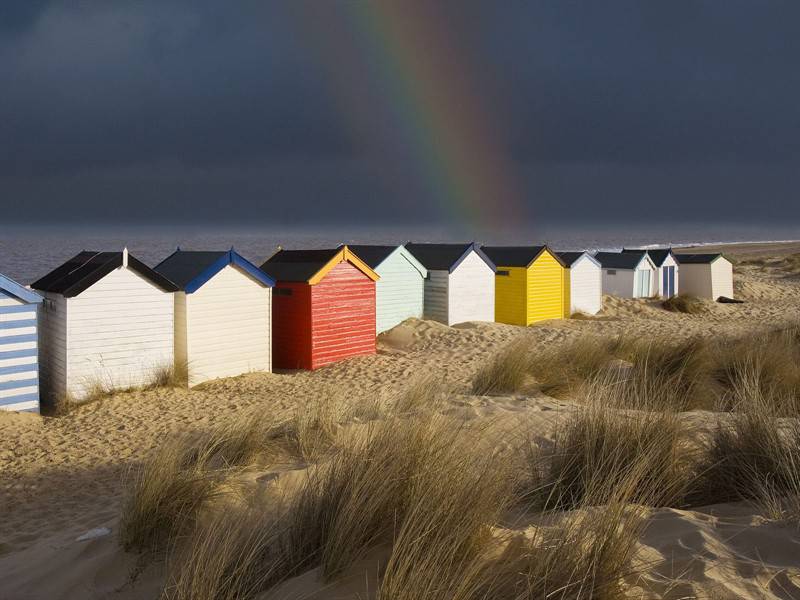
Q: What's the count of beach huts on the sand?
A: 11